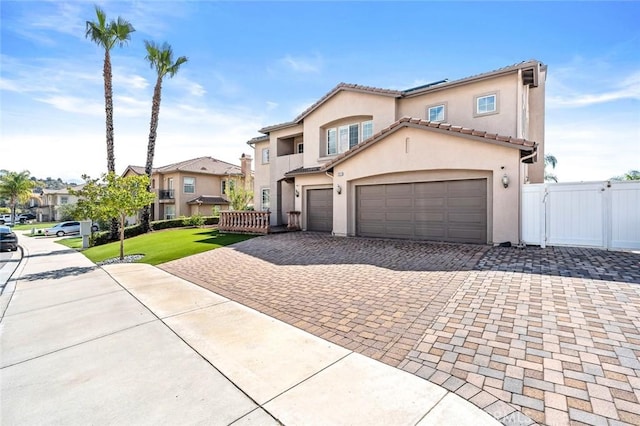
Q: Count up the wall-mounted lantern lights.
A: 3